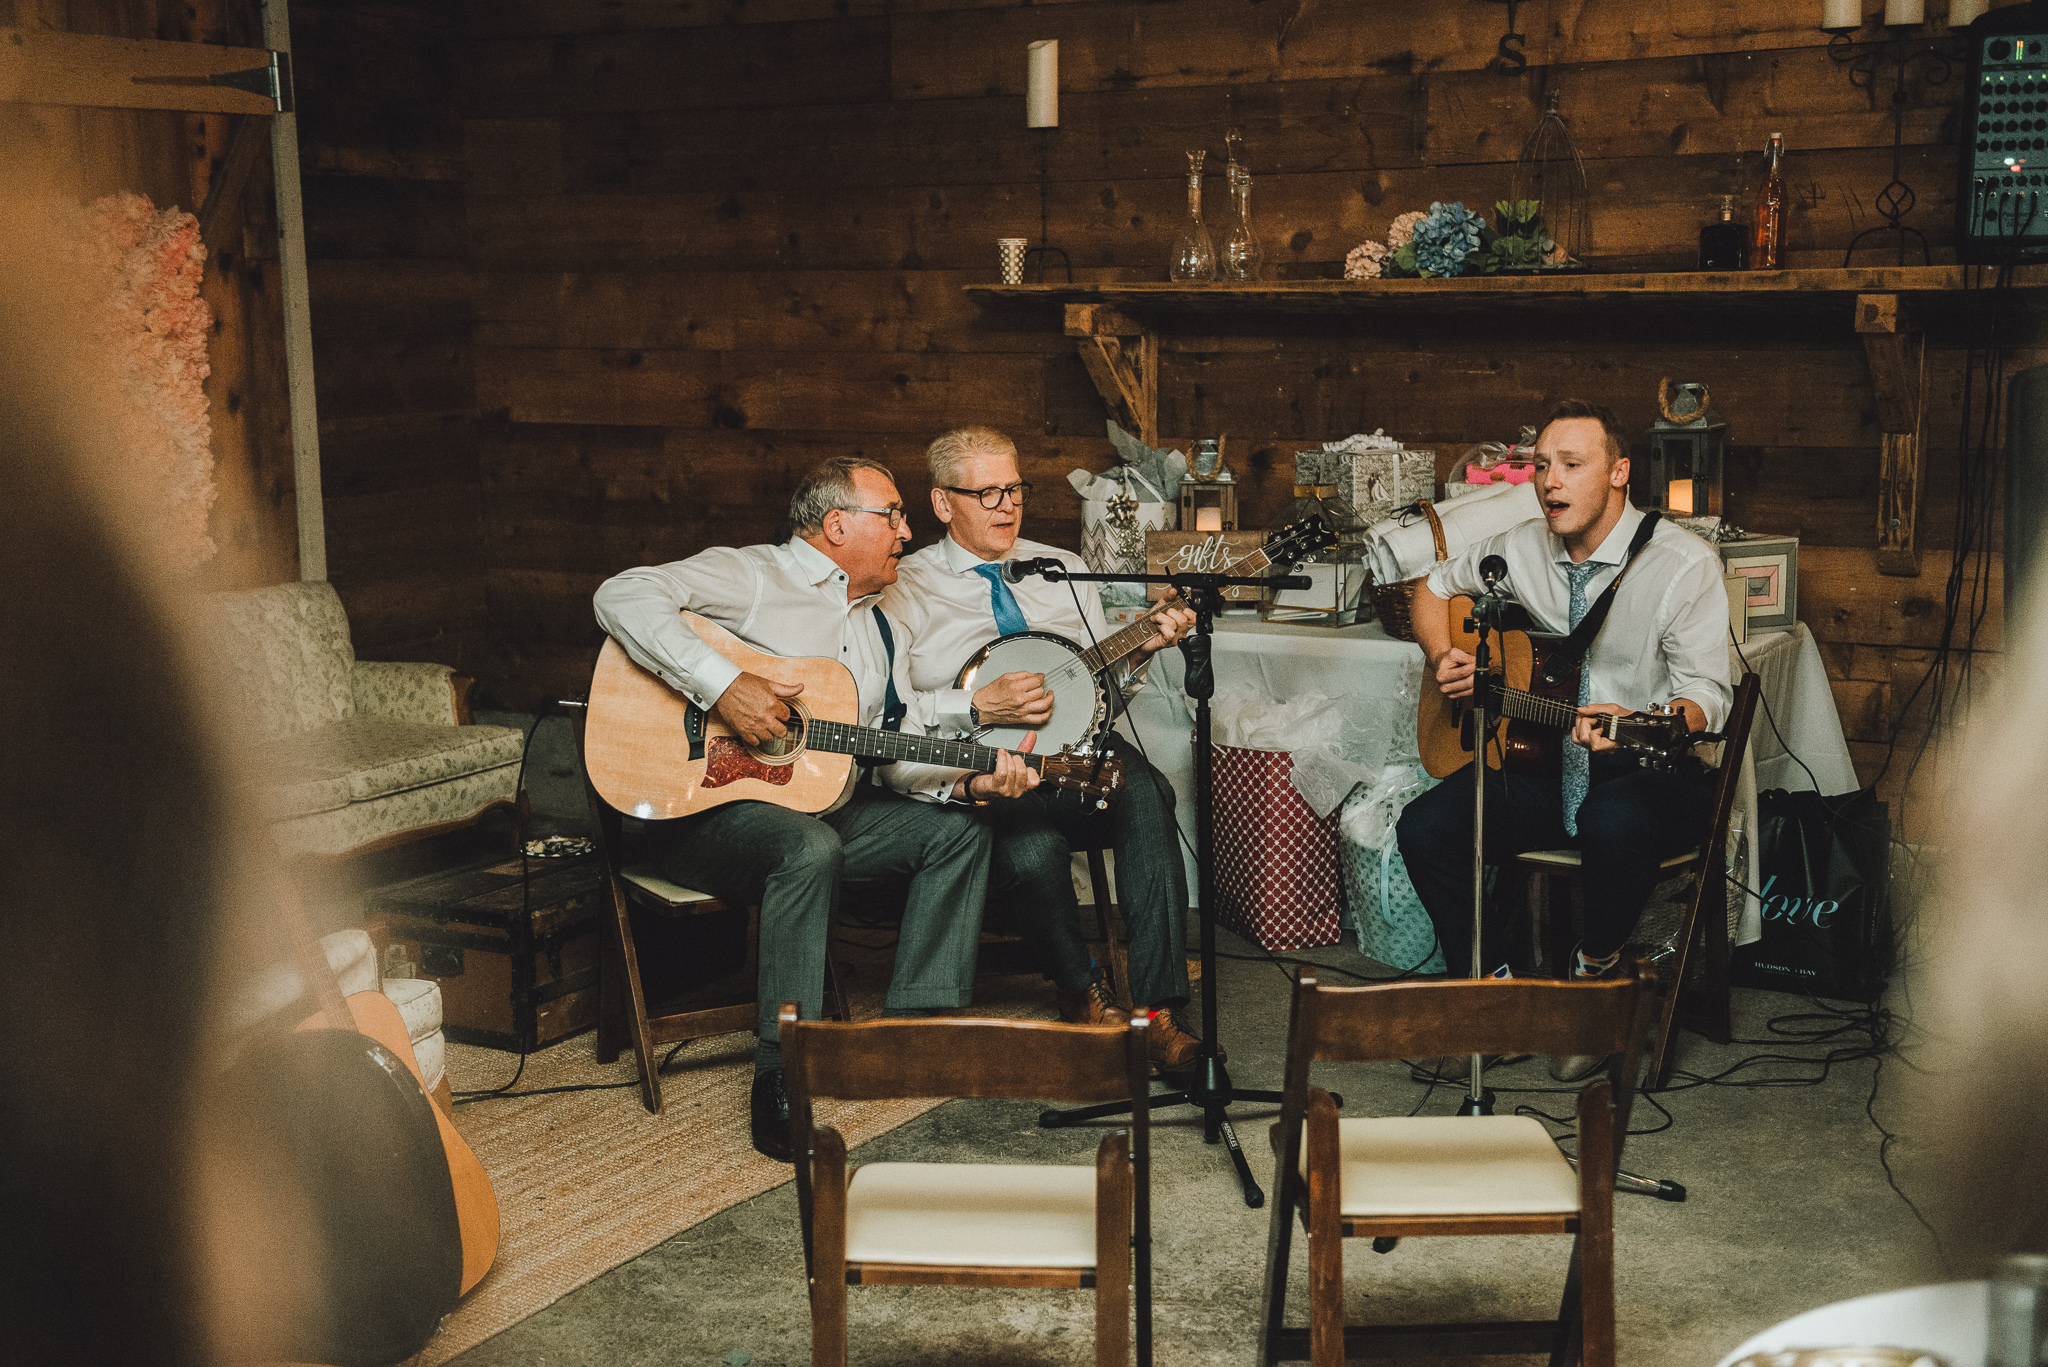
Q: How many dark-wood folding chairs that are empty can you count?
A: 2